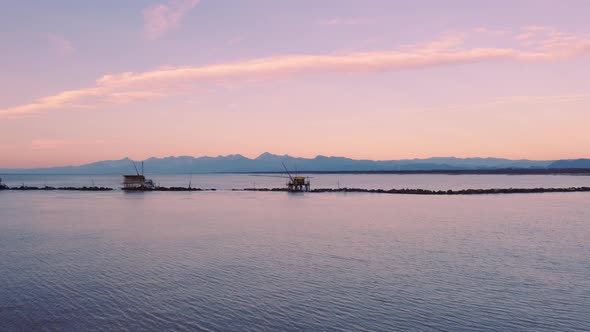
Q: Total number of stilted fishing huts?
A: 2